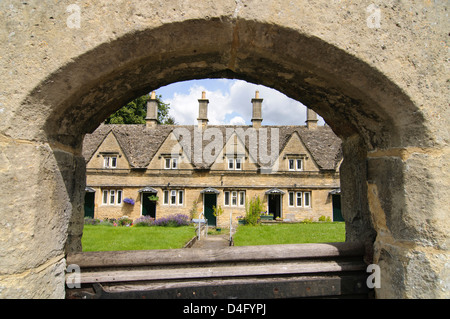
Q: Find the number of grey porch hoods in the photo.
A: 5